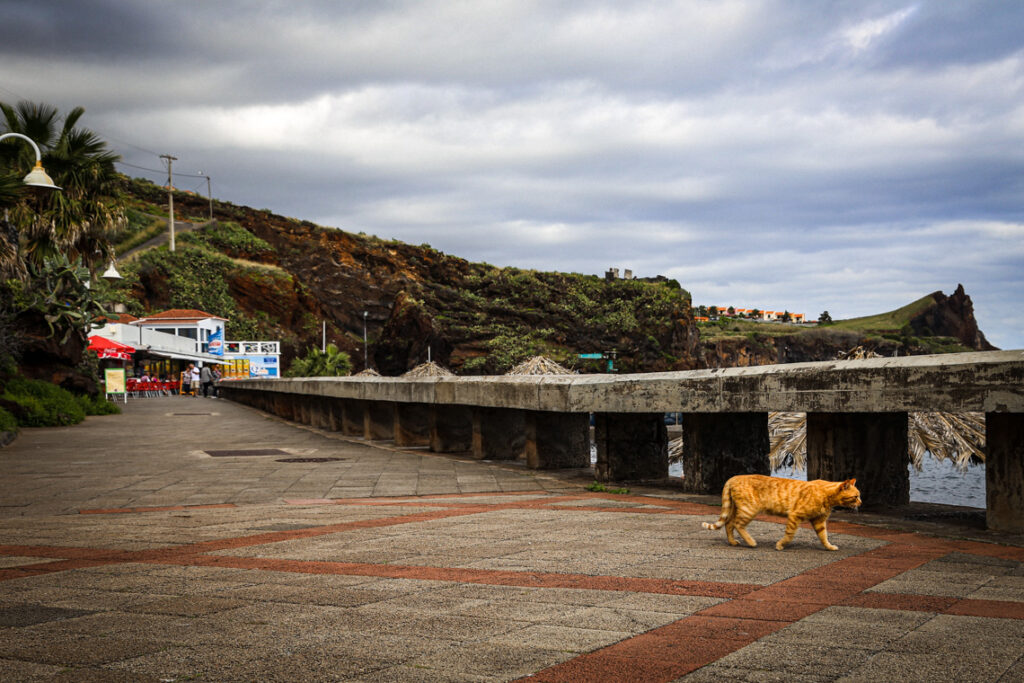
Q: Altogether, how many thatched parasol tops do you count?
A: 4